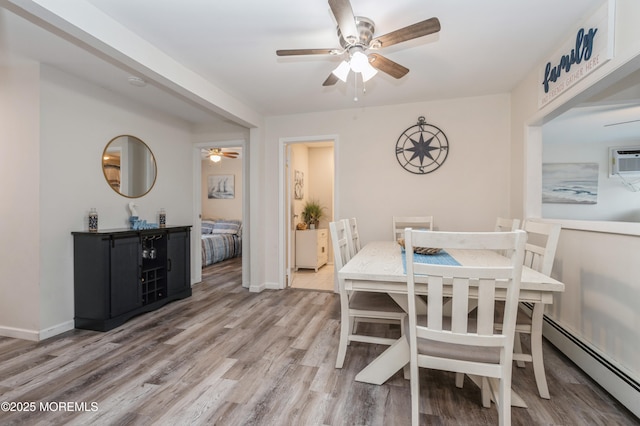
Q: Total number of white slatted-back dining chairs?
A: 6